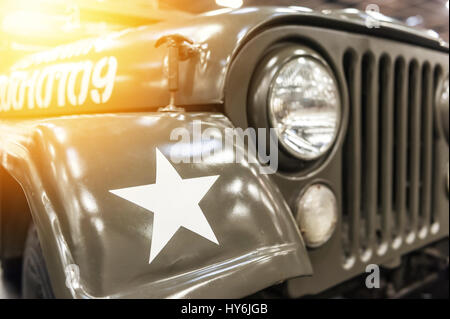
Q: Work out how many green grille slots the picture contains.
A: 7